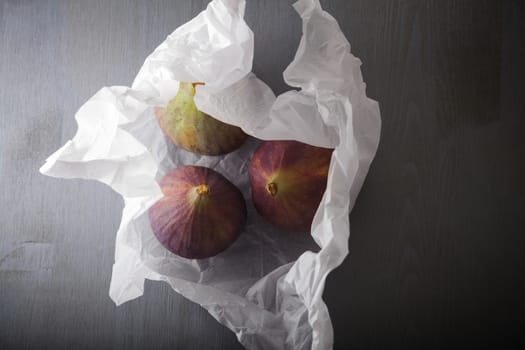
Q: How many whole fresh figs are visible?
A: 3